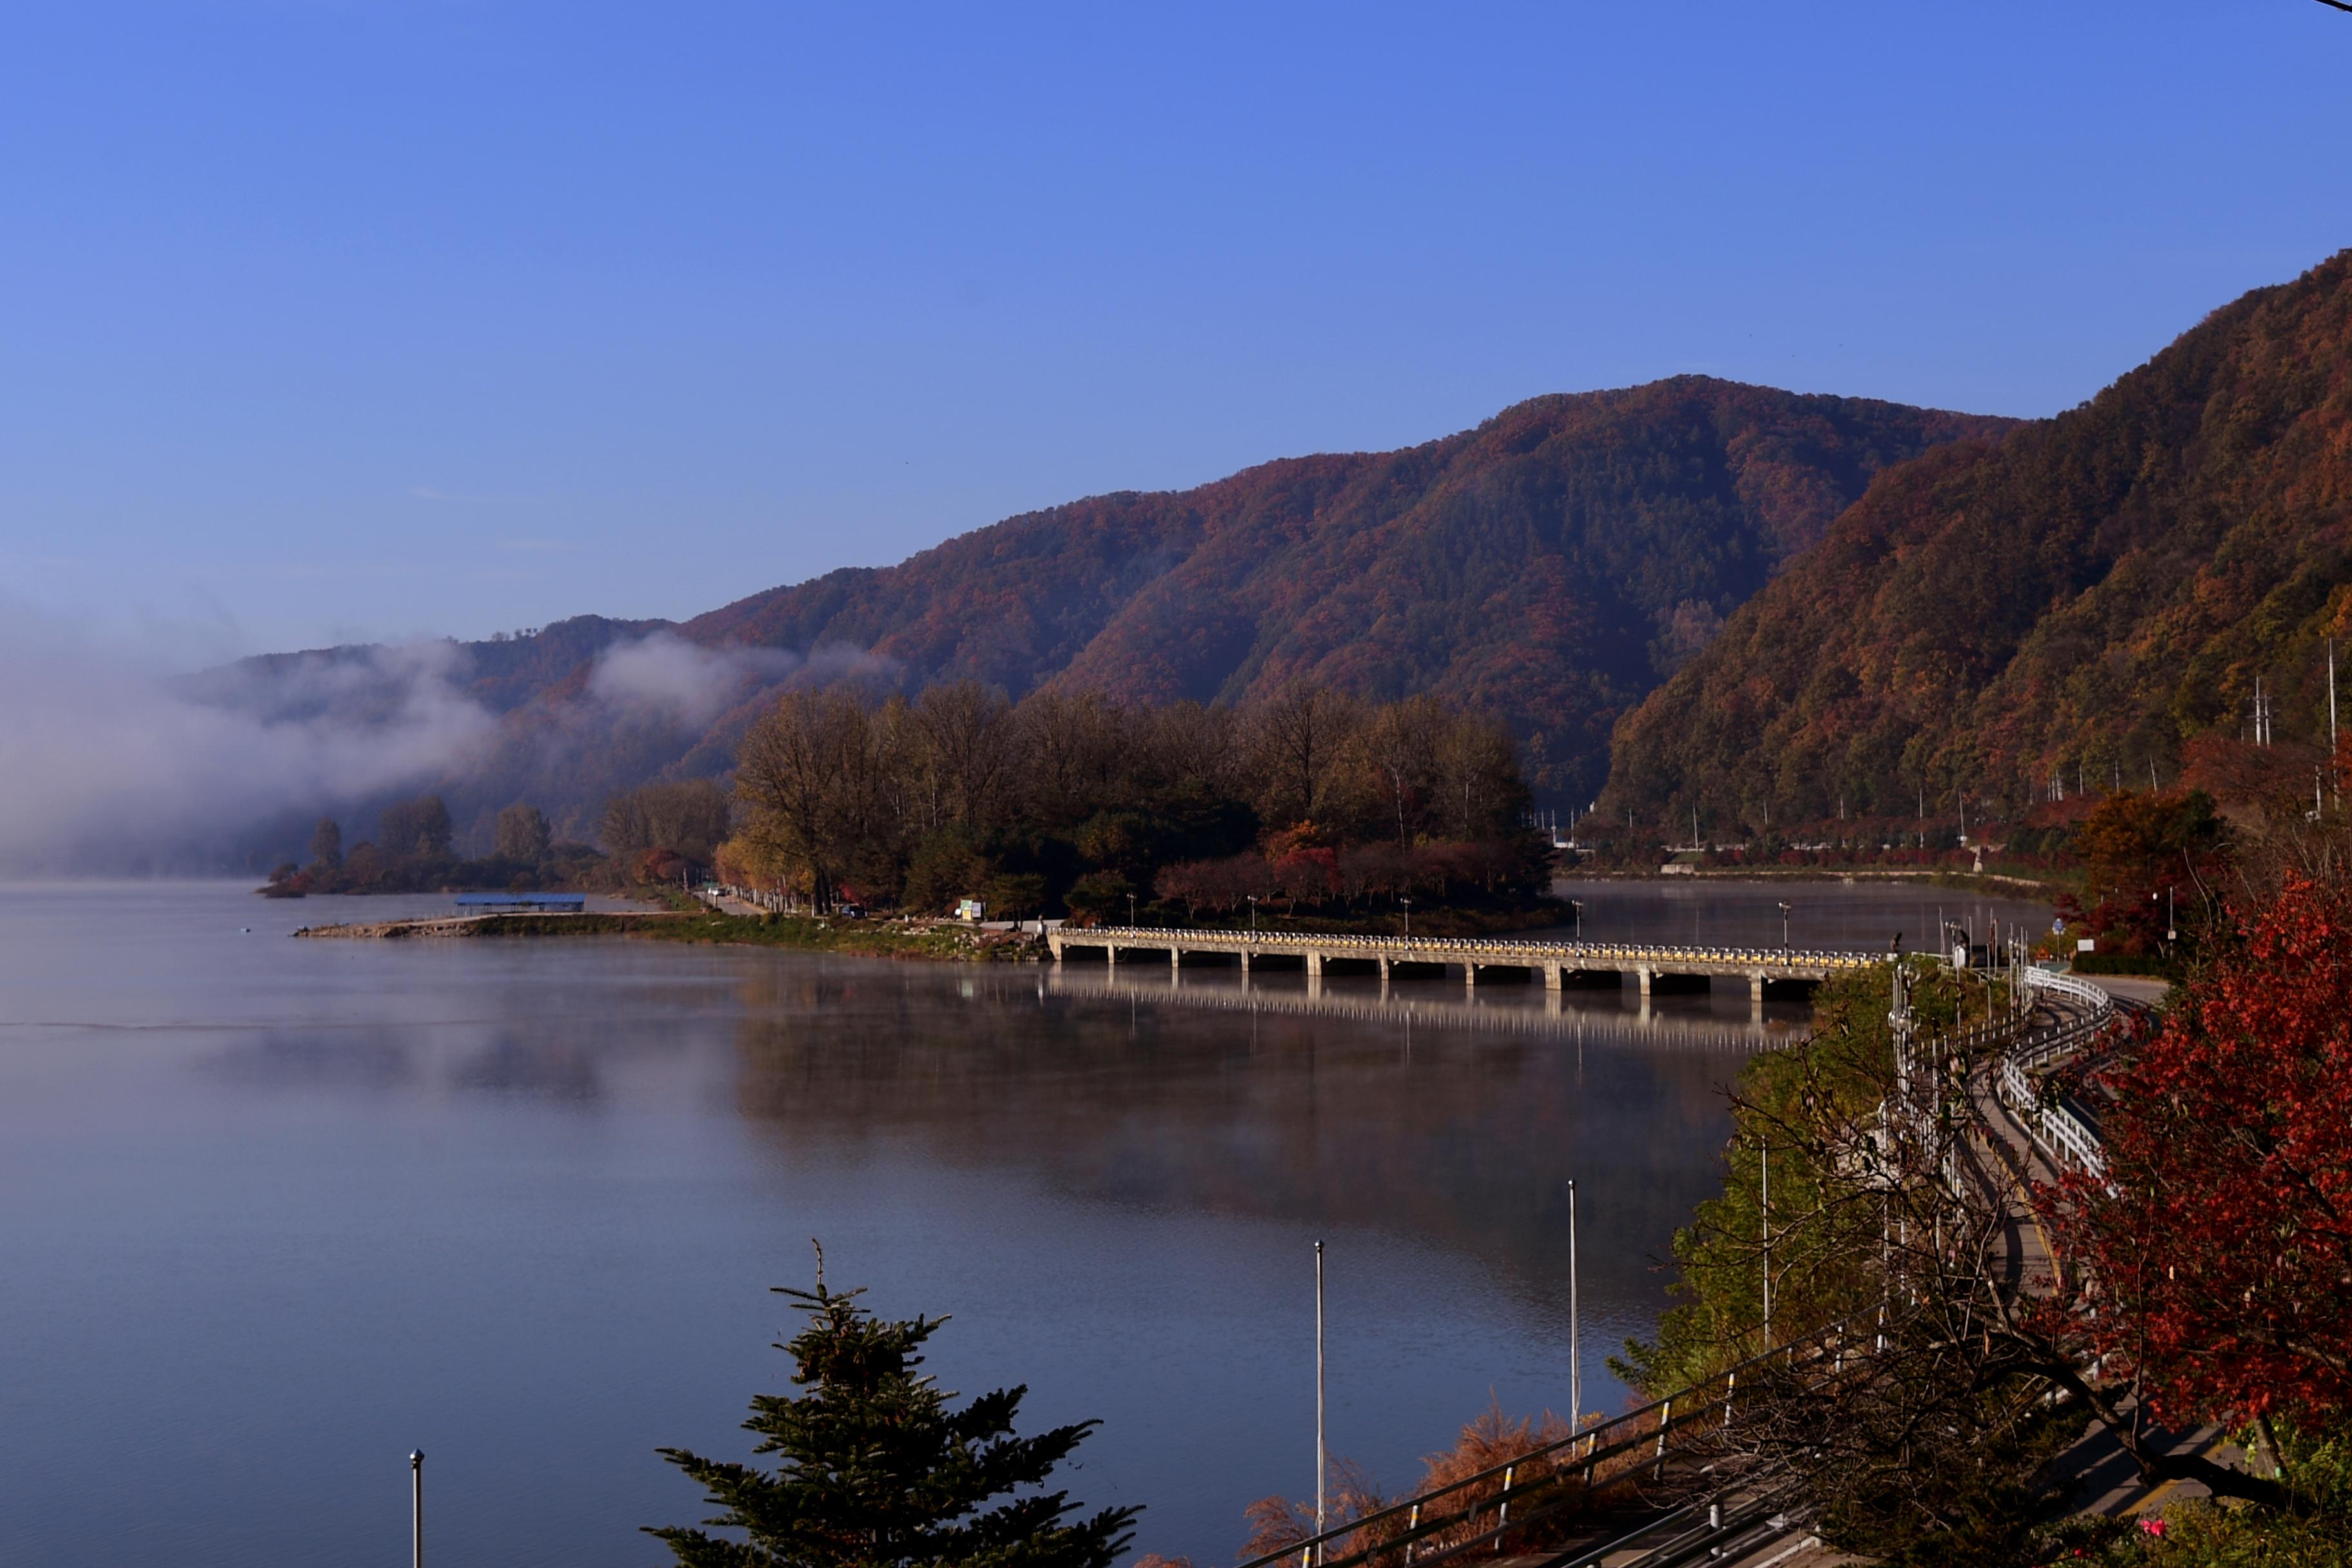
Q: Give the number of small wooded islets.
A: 1